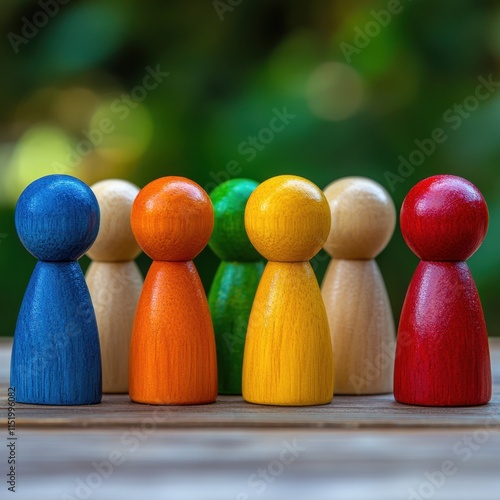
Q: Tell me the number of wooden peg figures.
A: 7